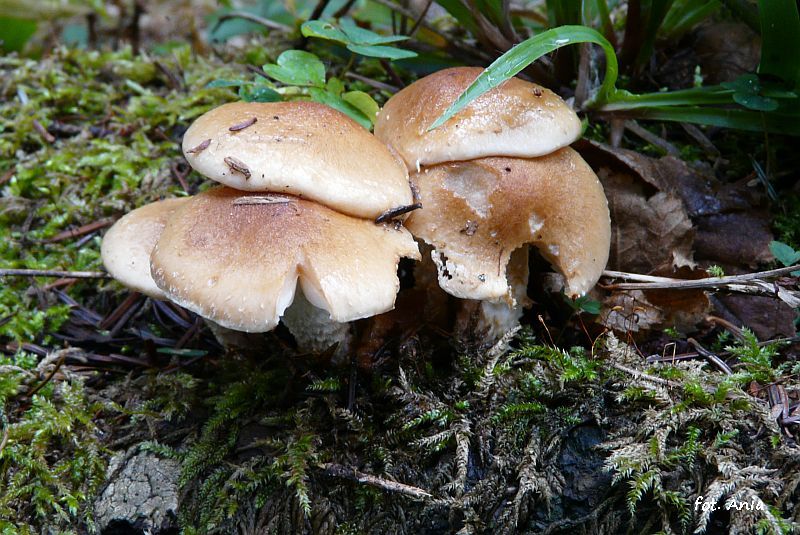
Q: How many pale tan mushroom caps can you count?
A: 5